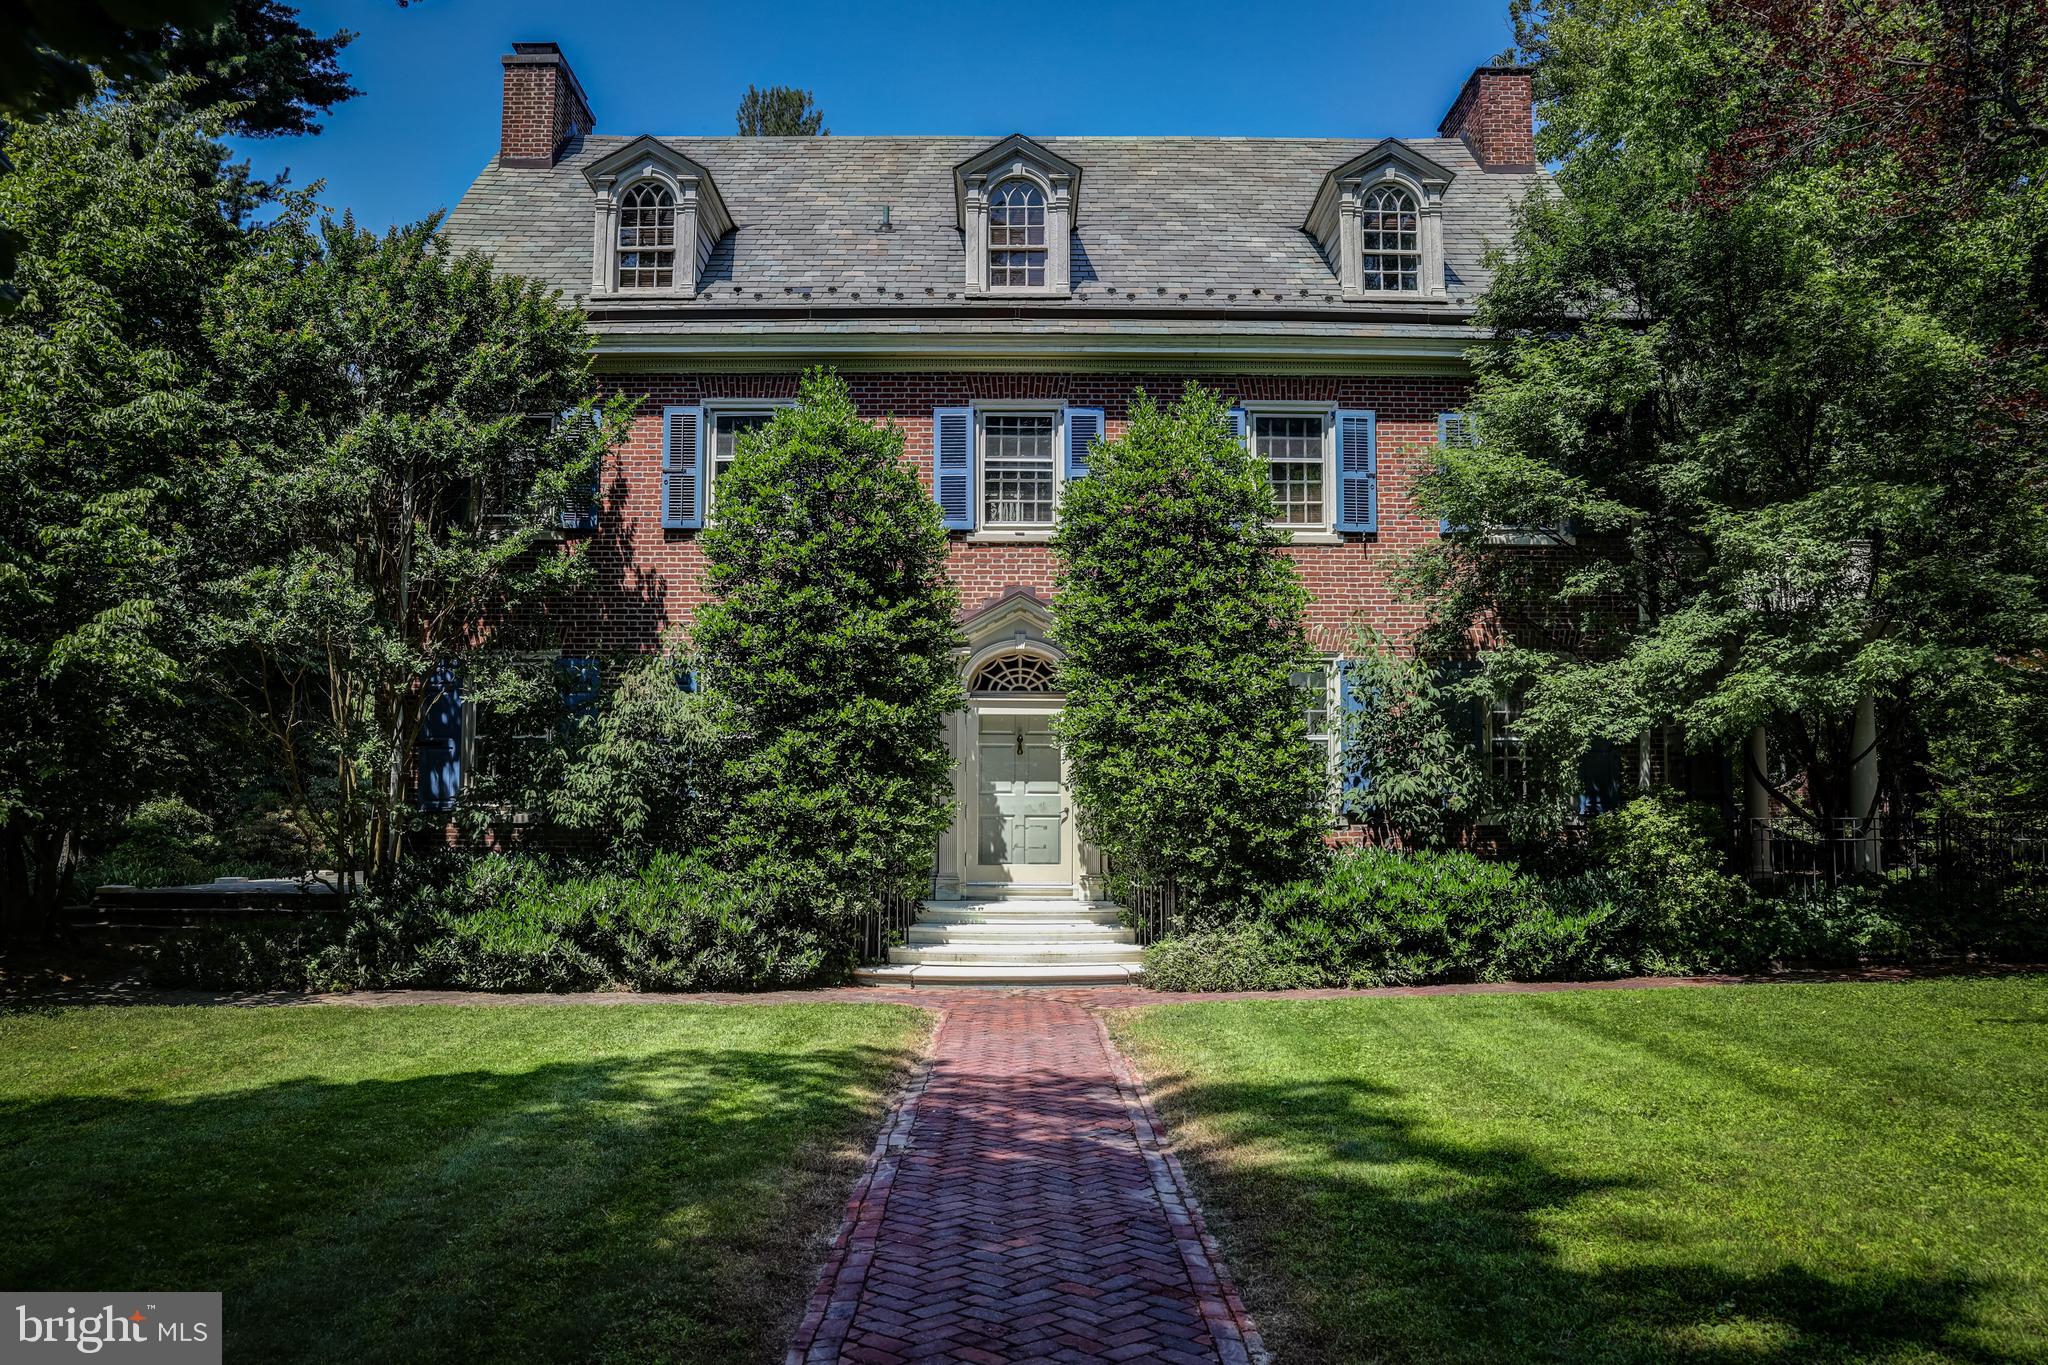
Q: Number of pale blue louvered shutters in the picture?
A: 7